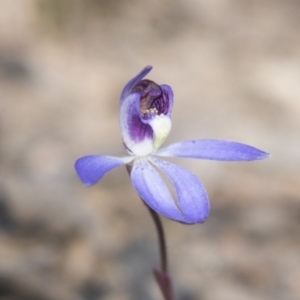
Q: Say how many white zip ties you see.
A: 0